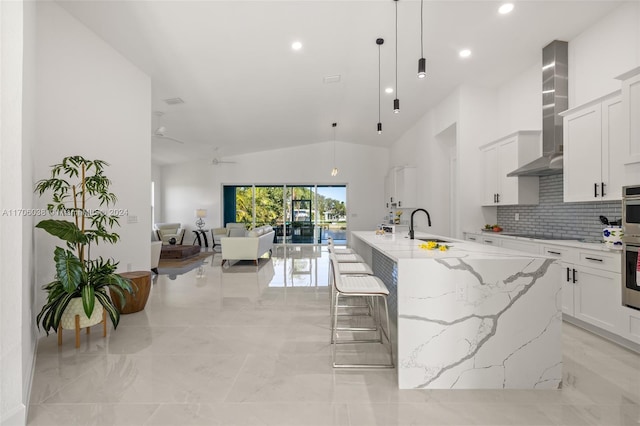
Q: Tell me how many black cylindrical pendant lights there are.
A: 3